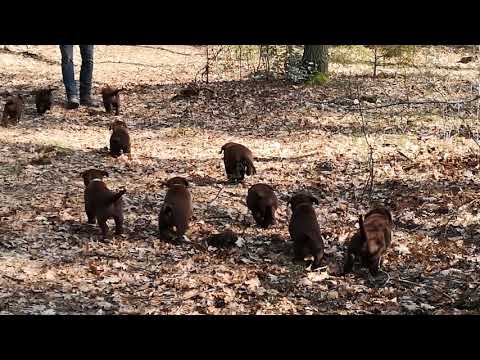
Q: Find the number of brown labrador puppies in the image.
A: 10